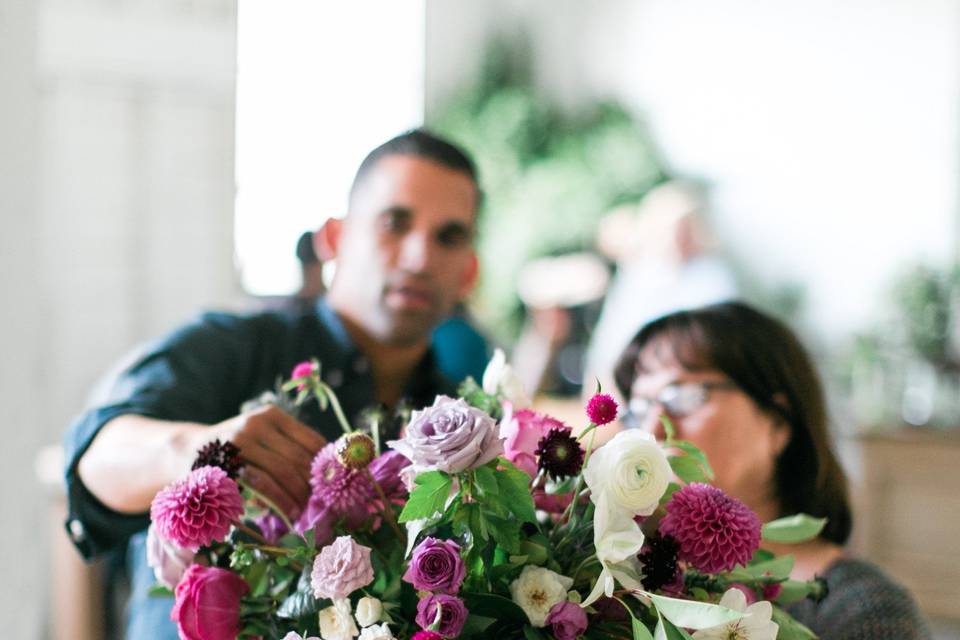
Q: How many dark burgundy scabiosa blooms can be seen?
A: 3